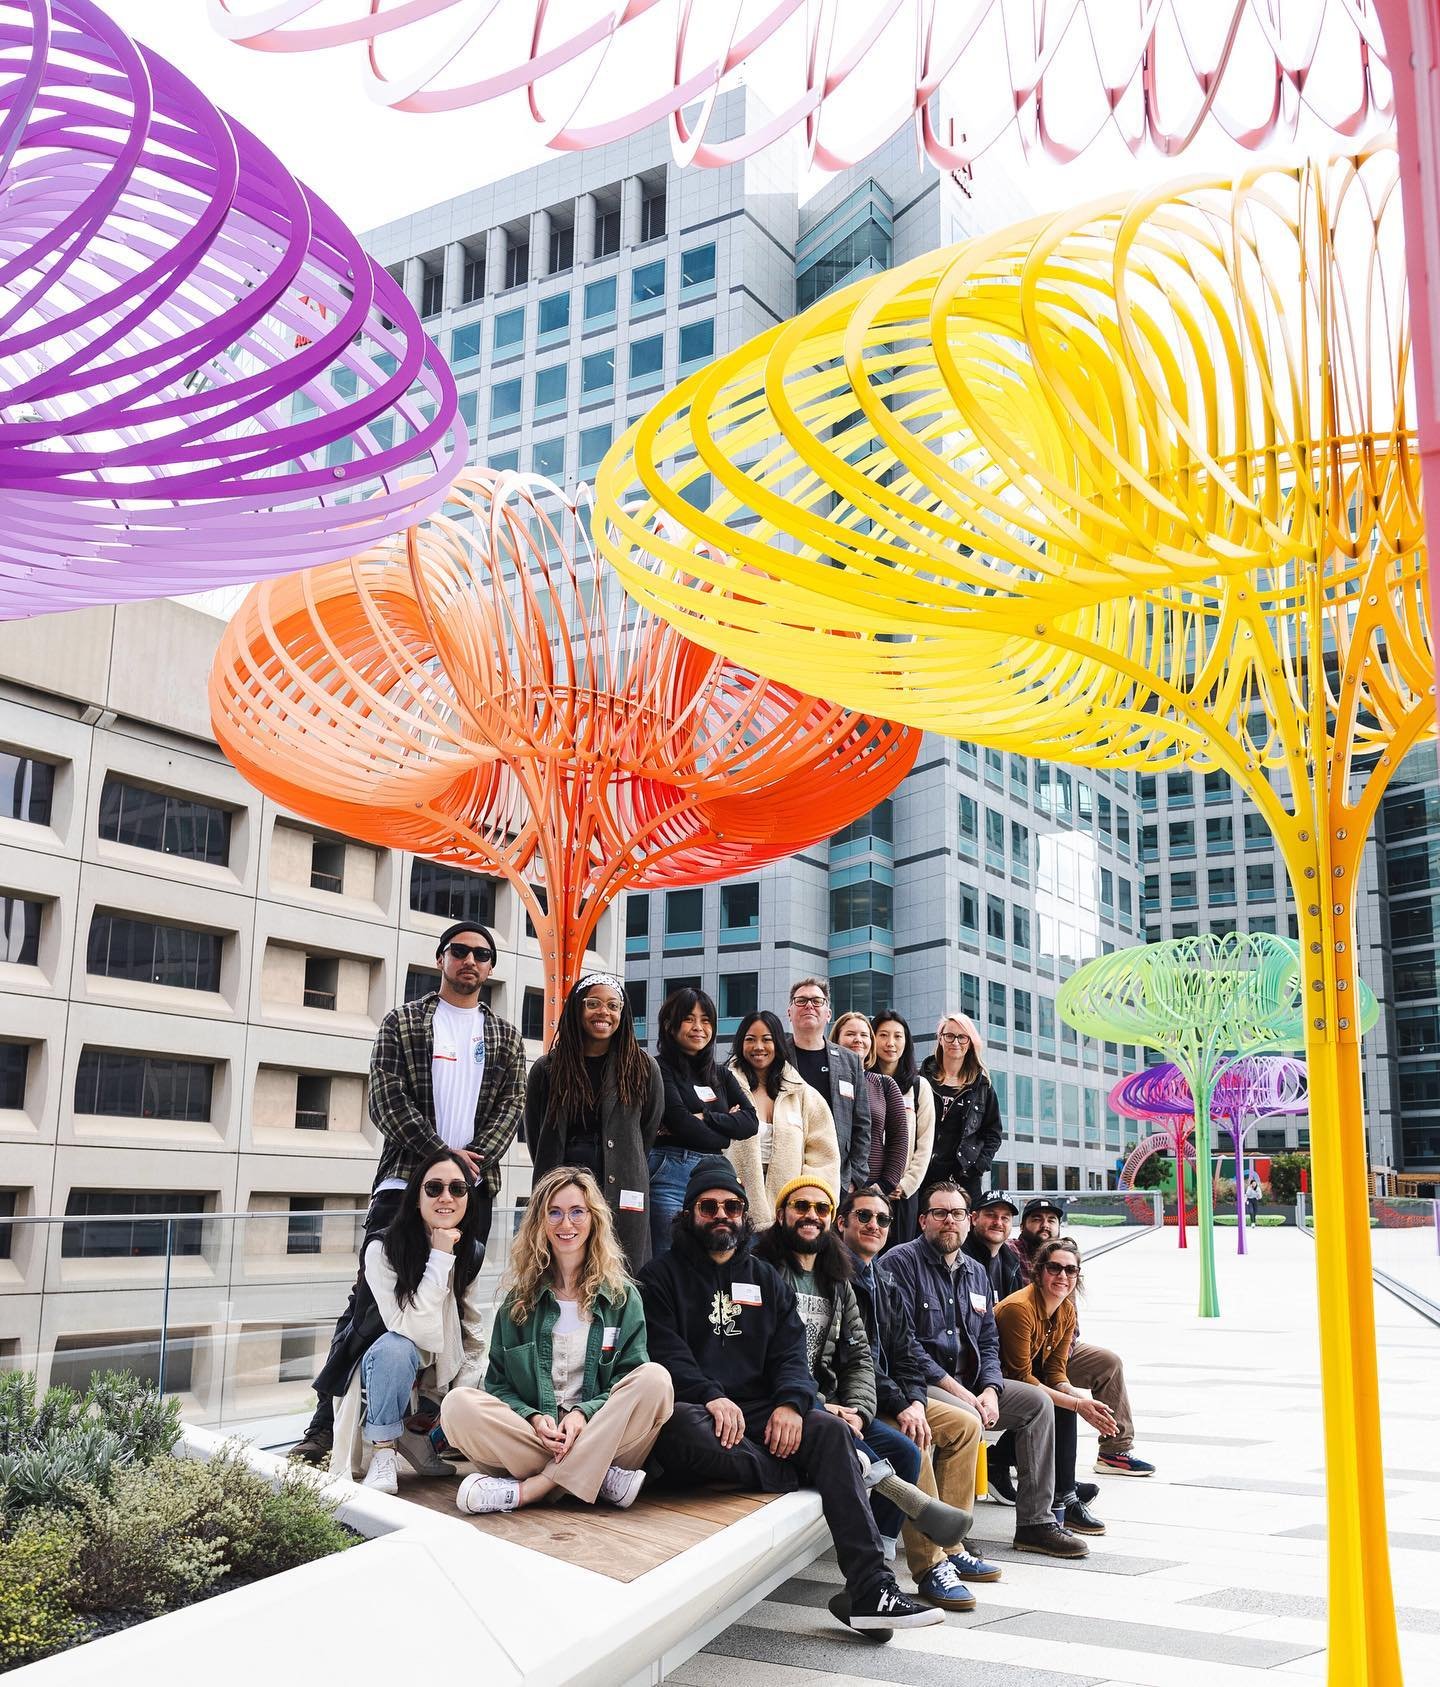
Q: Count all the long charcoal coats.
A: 1